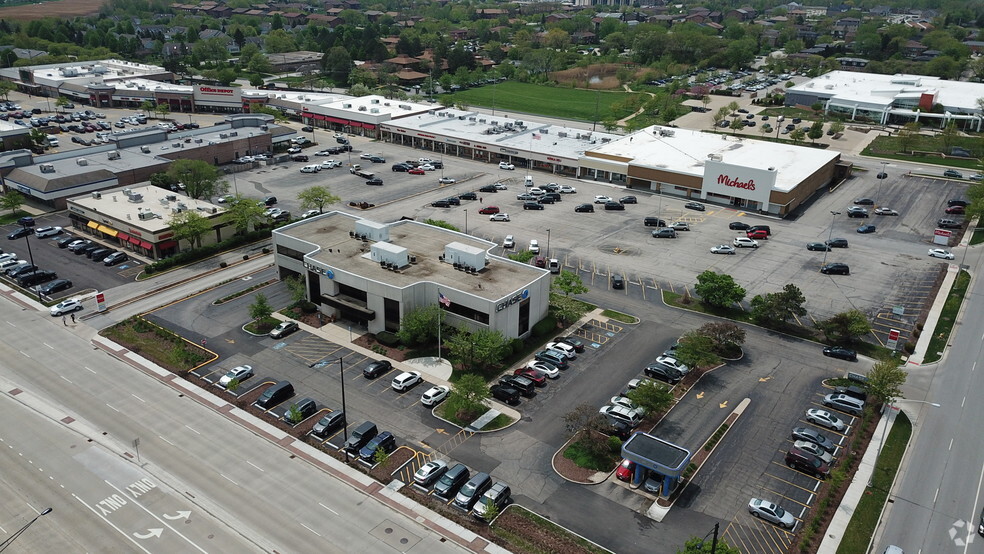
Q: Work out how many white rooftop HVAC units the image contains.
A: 3